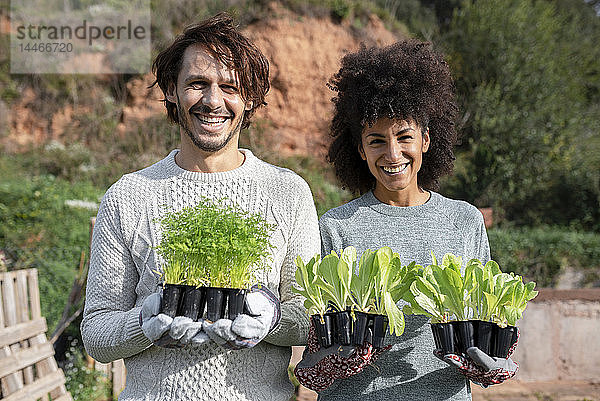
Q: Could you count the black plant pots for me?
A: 12